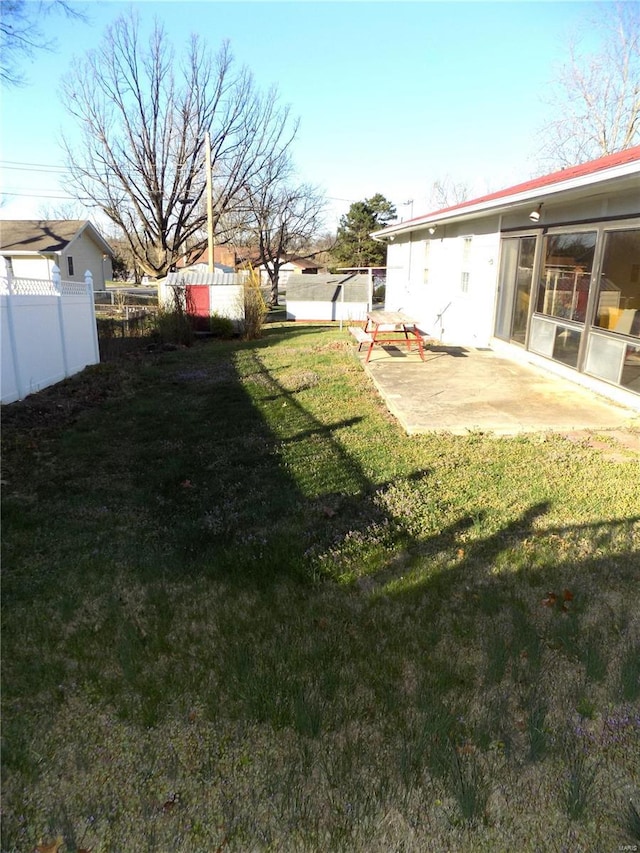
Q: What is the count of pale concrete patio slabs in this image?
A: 1